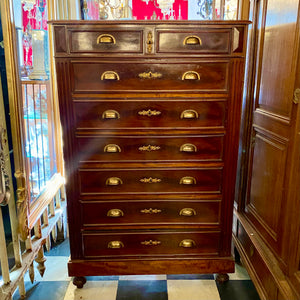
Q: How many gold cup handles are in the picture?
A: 14